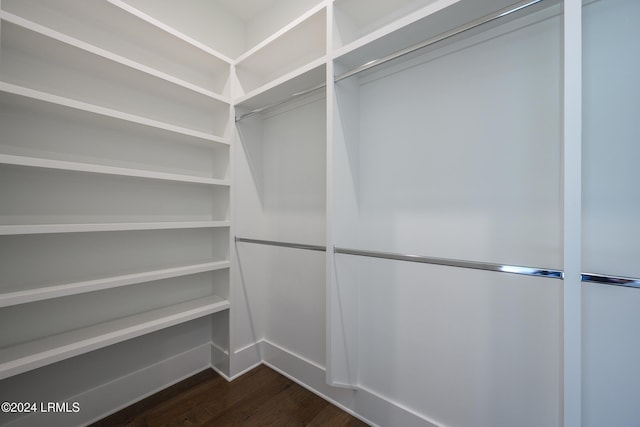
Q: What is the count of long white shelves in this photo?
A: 7